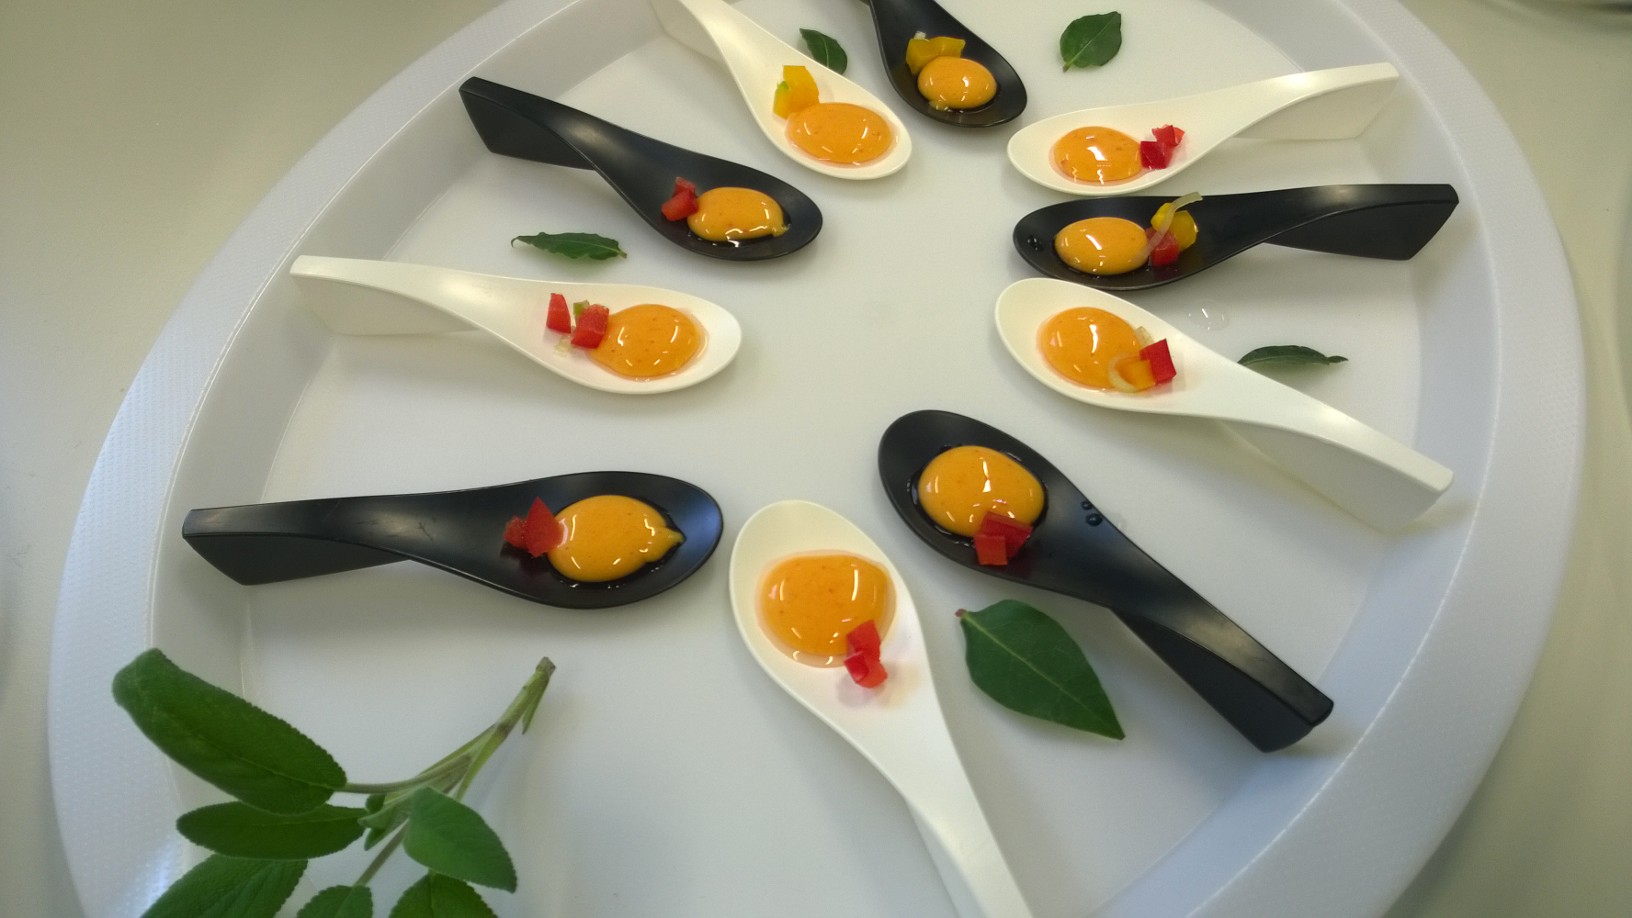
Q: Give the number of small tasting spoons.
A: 10